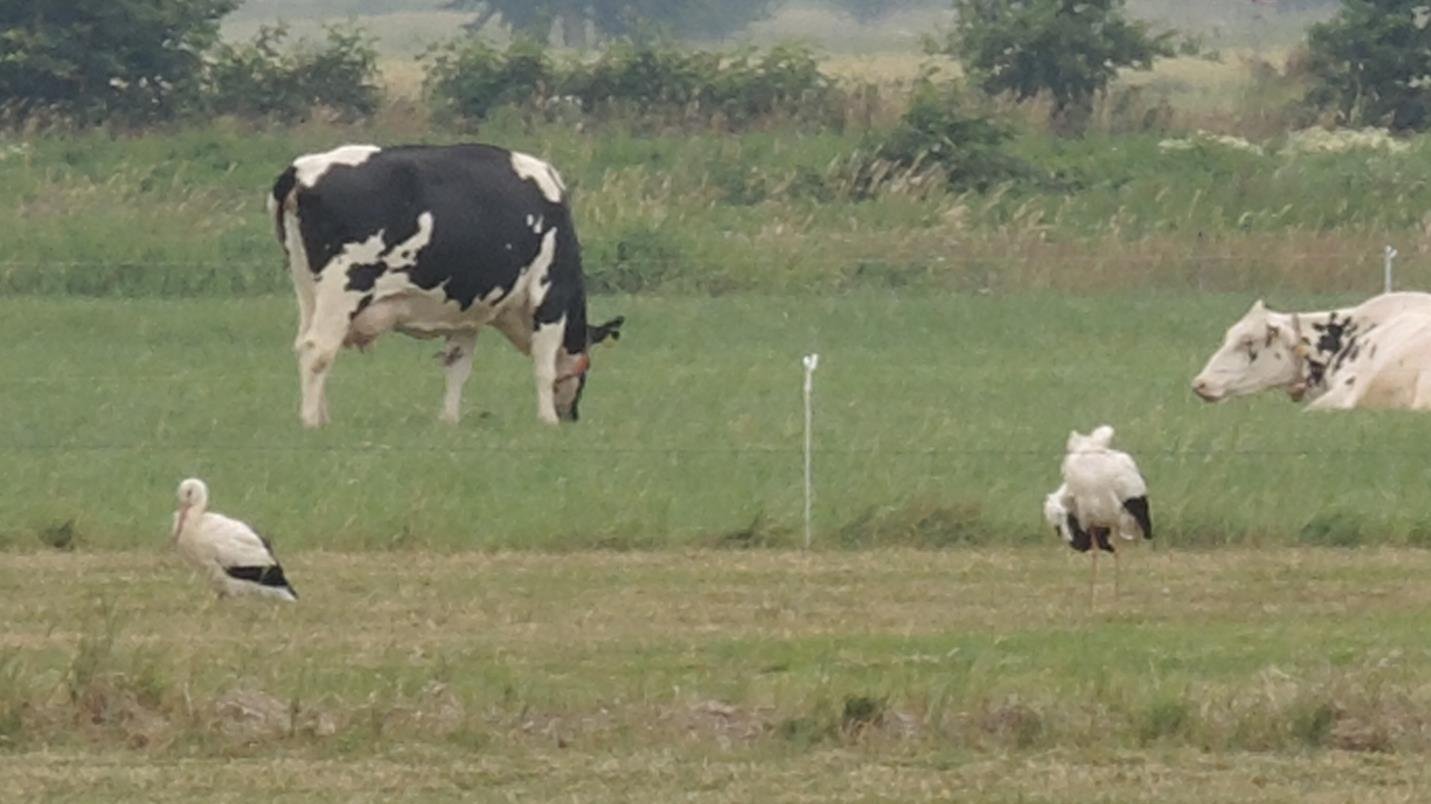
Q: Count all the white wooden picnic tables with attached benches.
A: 0